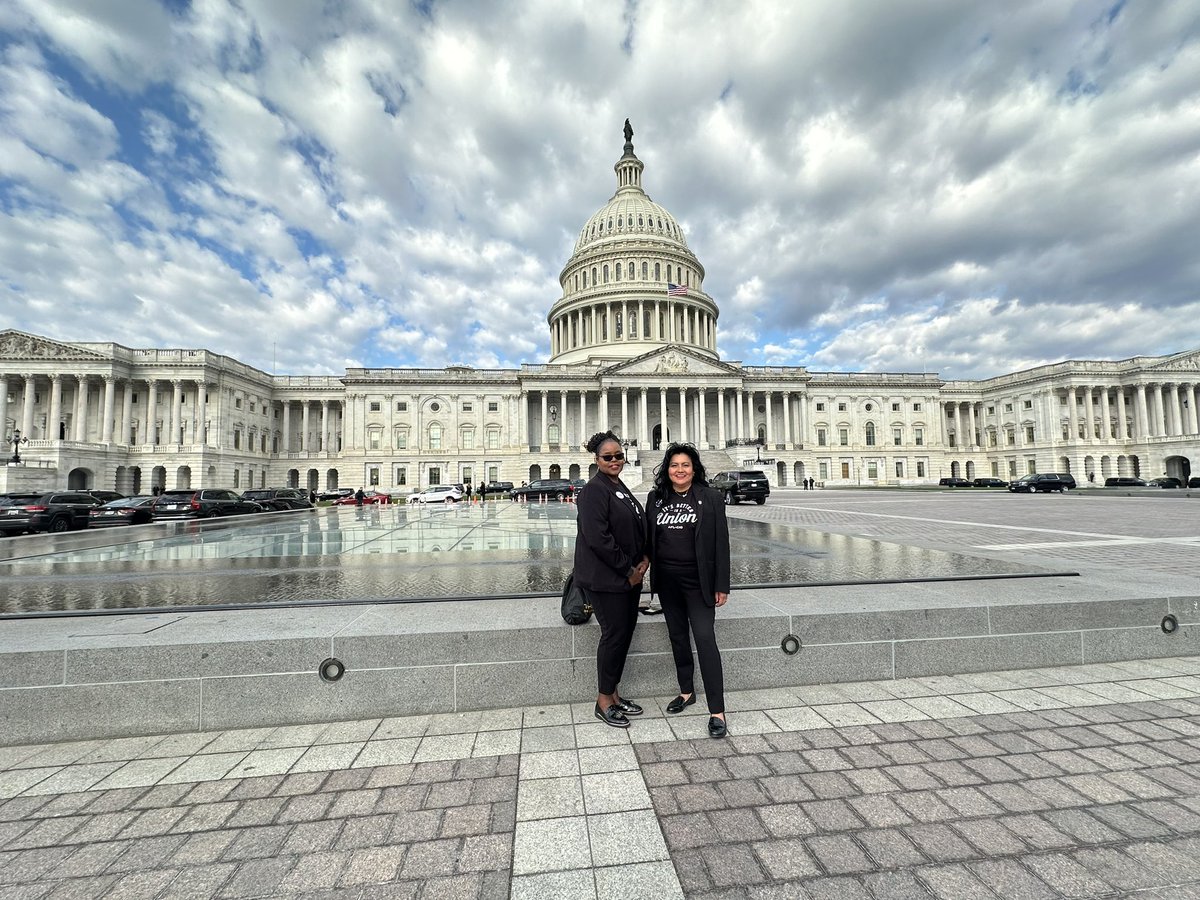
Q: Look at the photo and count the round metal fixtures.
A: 3